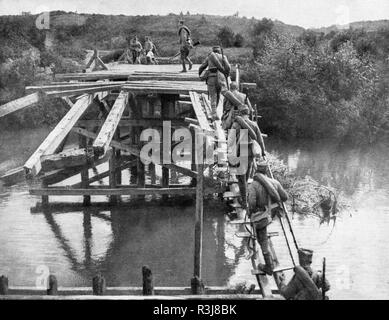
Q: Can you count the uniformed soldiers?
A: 8